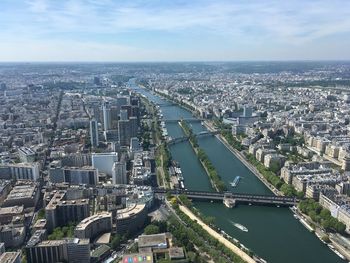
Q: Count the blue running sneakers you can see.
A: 0